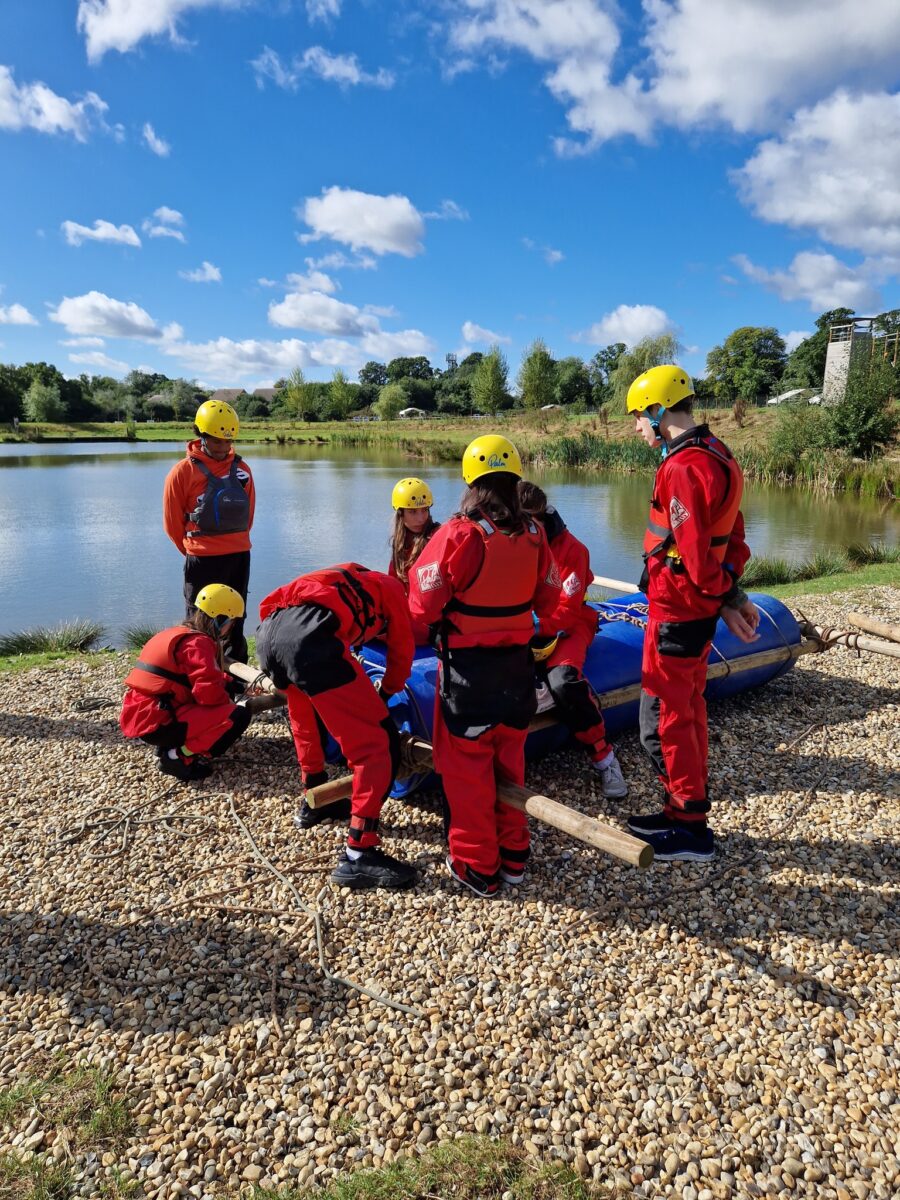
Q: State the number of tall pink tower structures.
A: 0